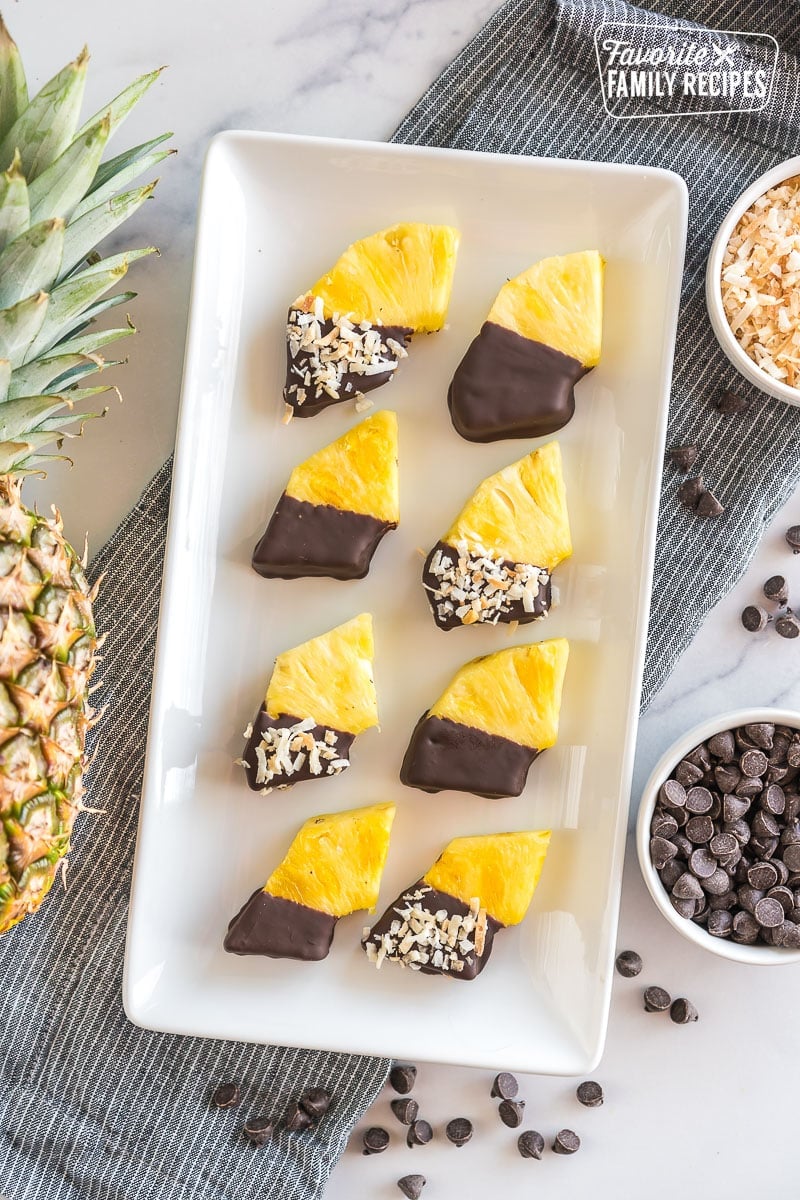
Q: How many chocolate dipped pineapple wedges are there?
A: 8